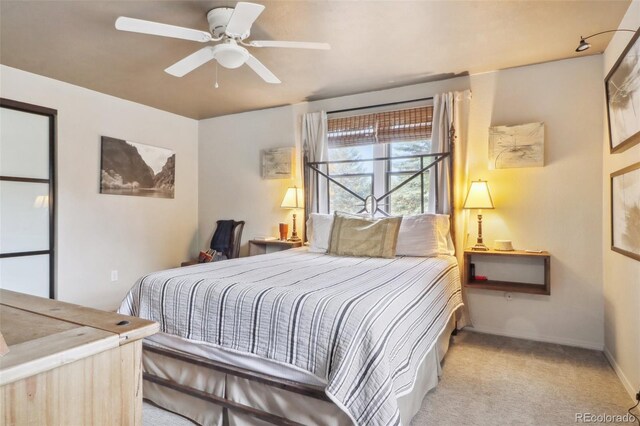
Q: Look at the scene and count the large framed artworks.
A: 2